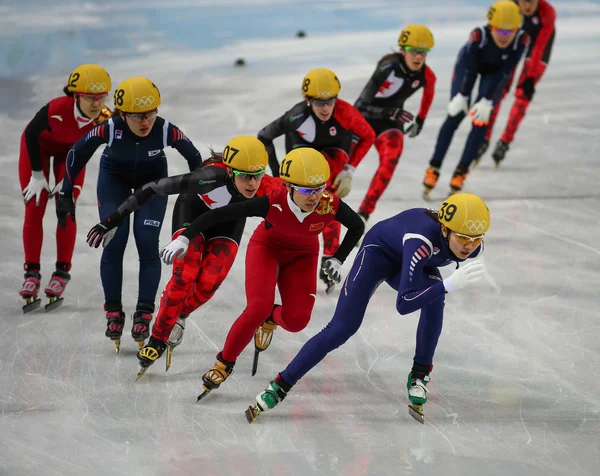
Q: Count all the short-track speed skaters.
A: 9